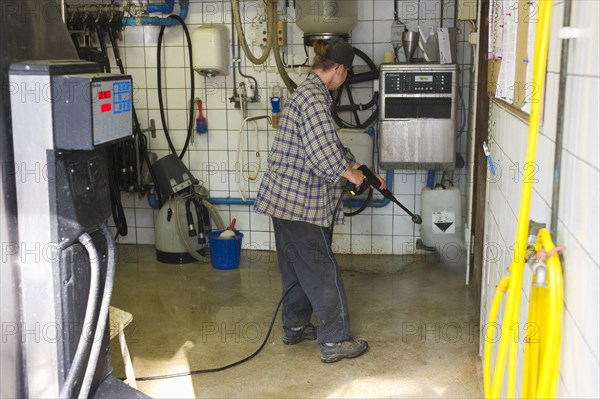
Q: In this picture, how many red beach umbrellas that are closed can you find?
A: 0